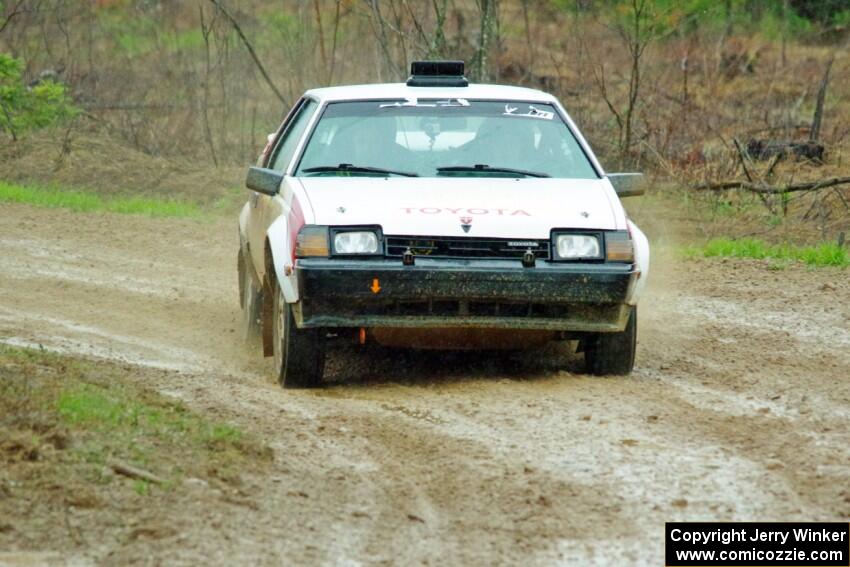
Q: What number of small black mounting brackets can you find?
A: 2